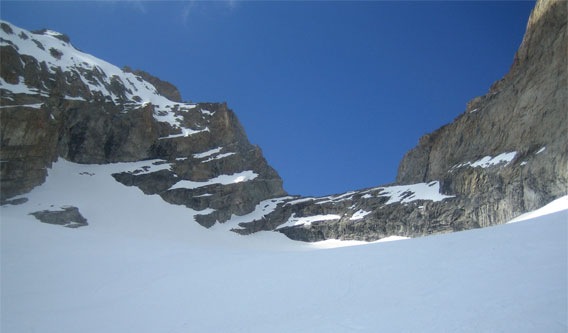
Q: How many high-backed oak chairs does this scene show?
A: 0